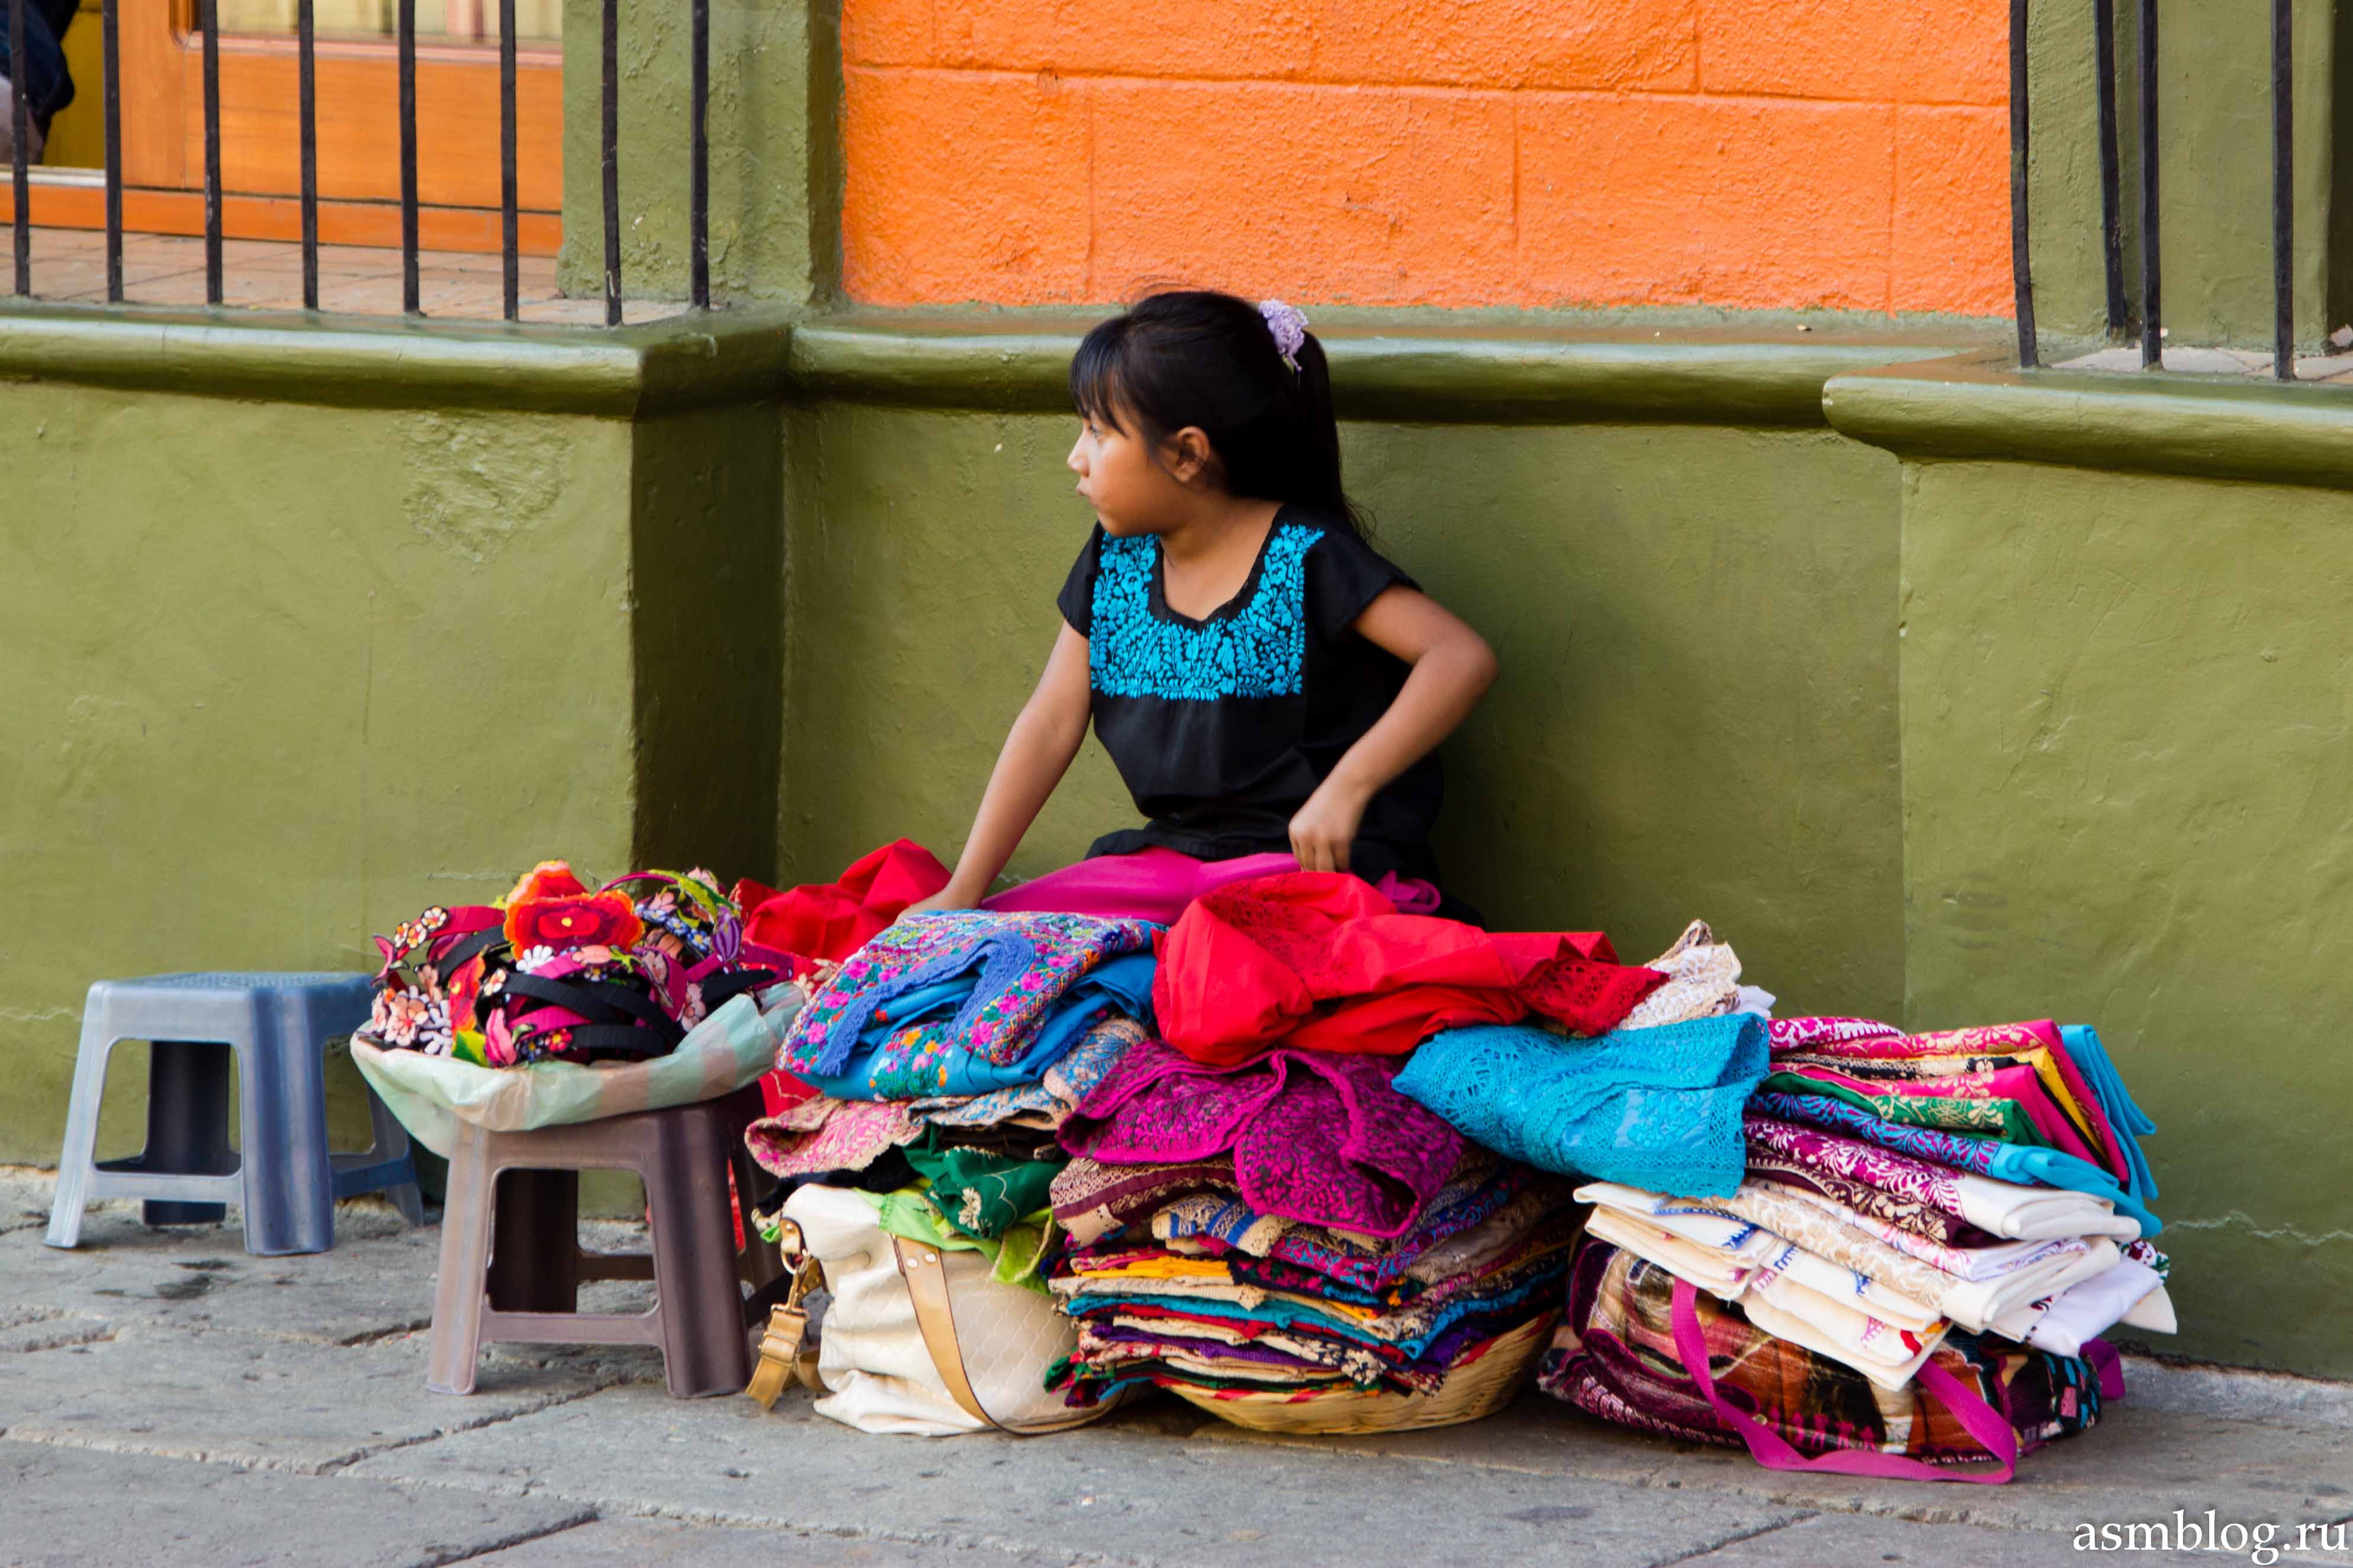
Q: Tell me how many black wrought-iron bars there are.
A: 12